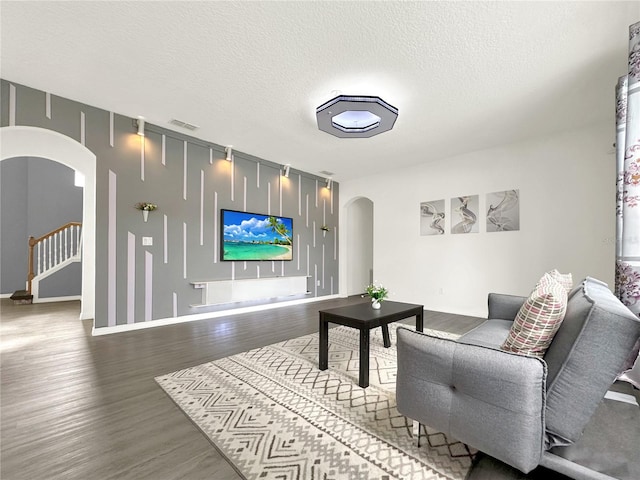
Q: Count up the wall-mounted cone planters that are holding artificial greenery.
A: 2